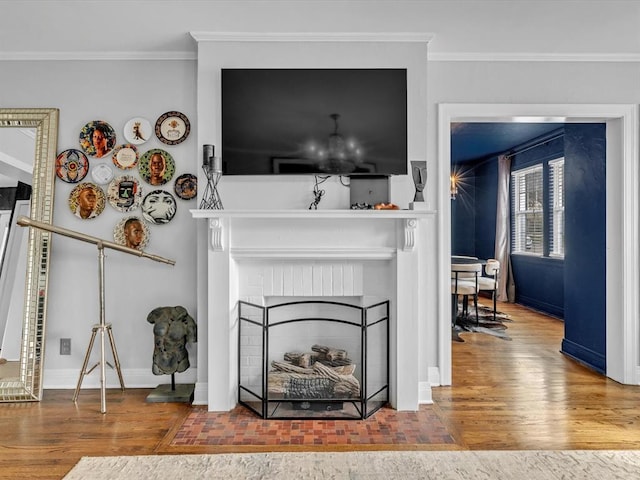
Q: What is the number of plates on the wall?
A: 12